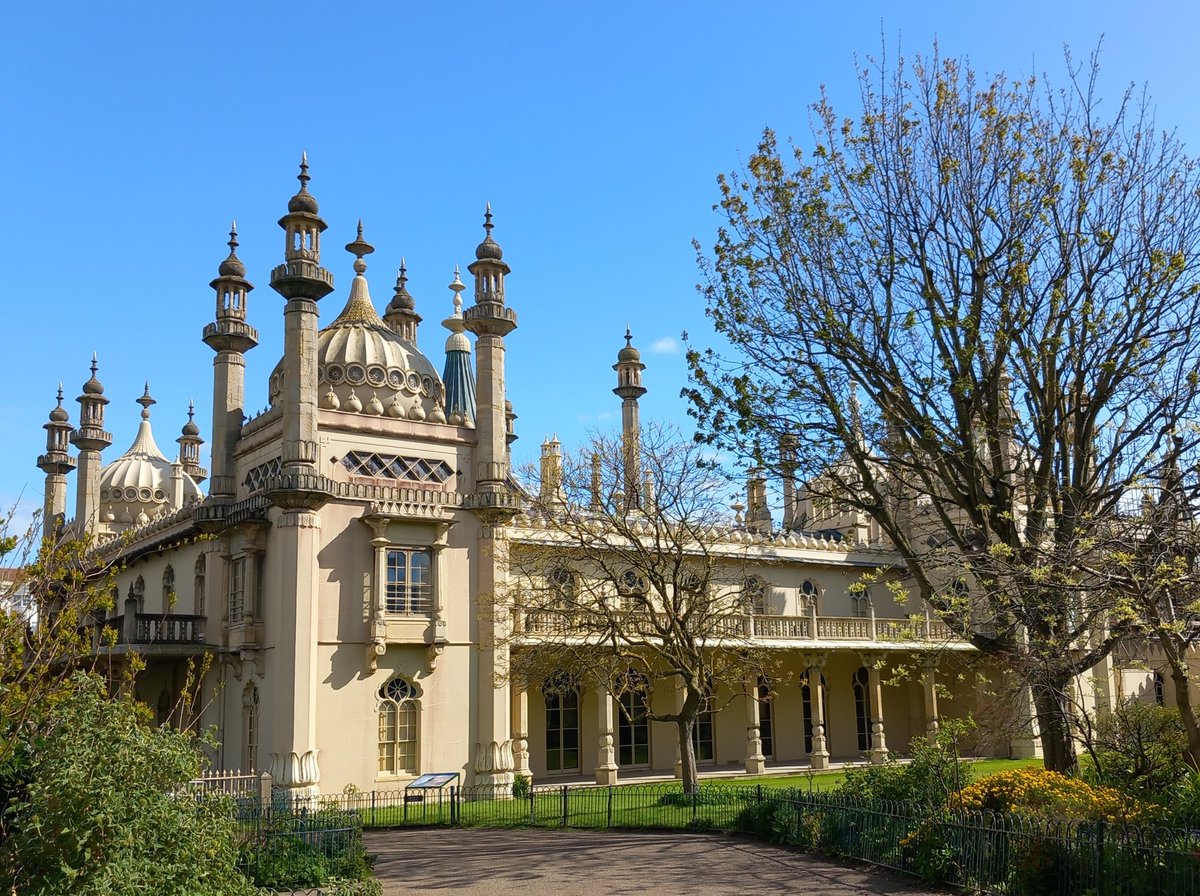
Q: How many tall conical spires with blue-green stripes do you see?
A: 1